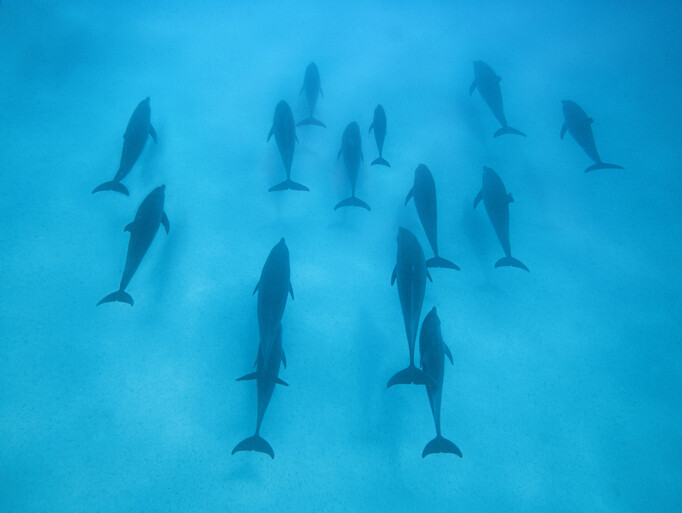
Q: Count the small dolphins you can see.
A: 1